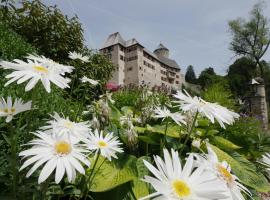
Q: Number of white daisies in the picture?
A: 13